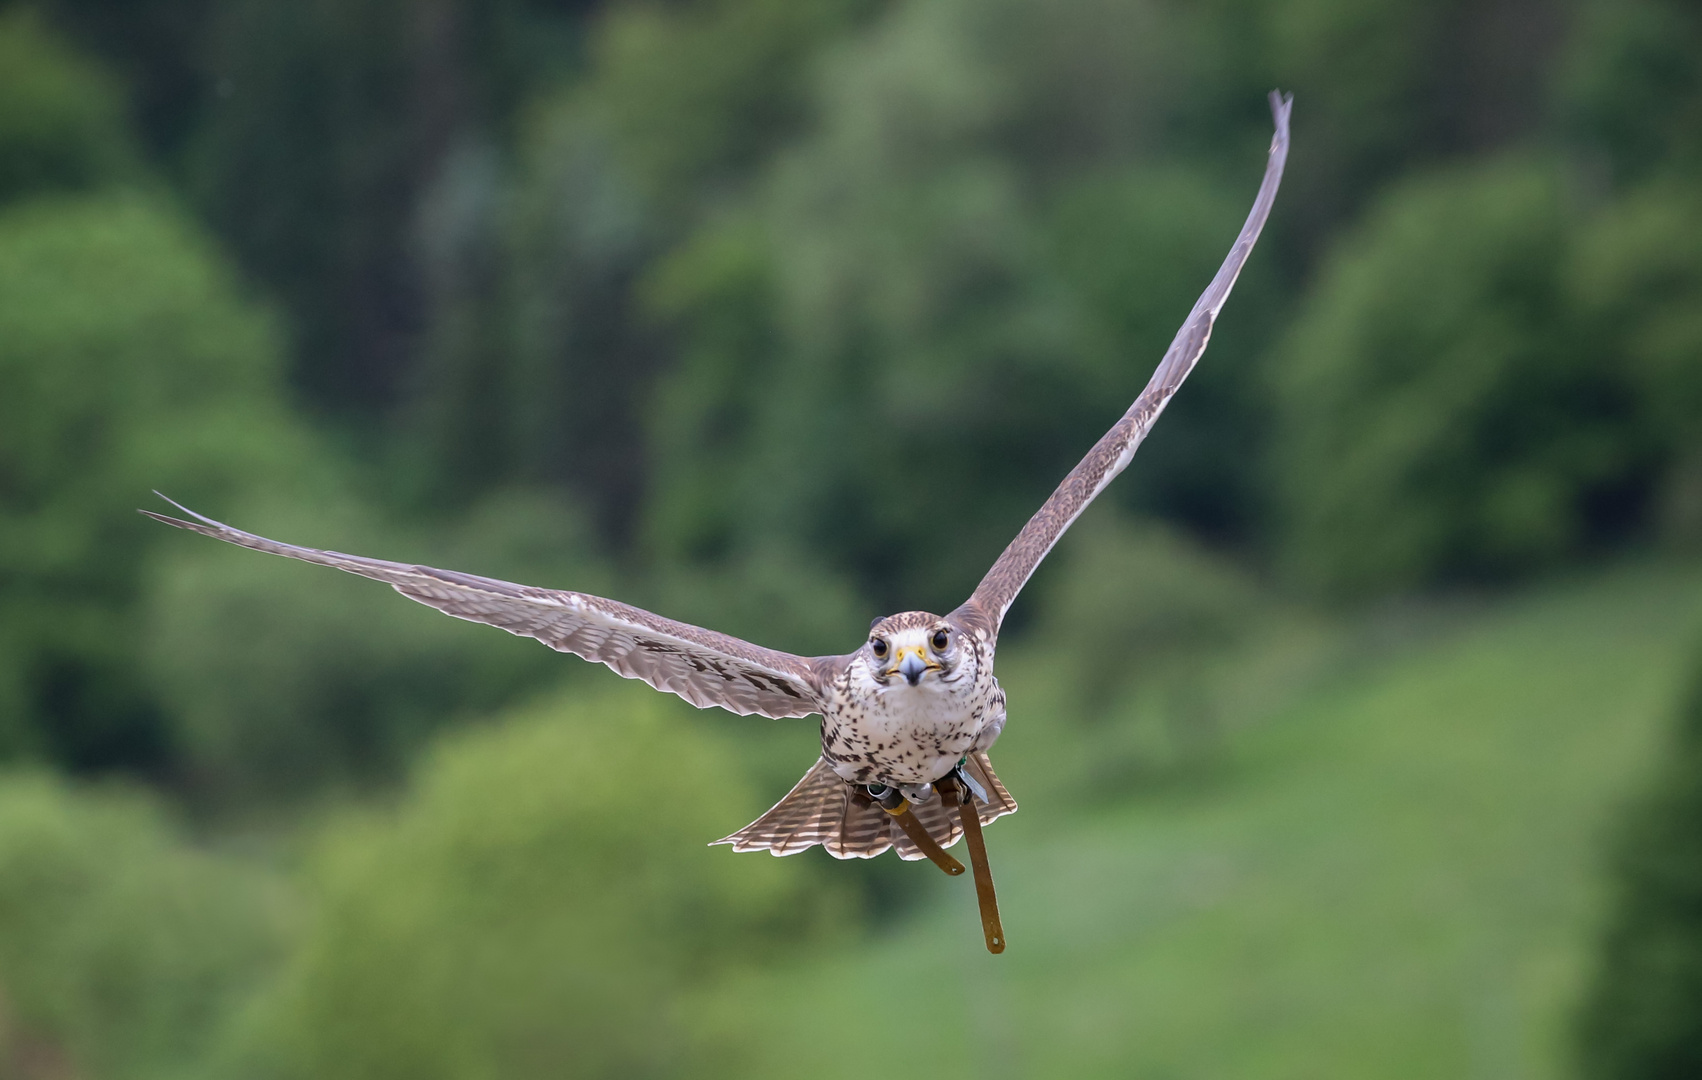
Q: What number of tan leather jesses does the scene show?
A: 2